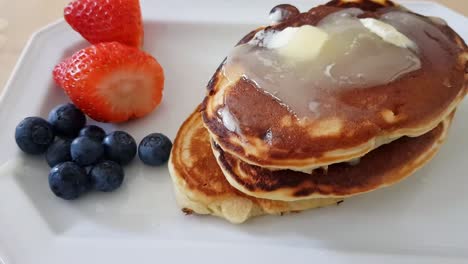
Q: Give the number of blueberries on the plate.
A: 9